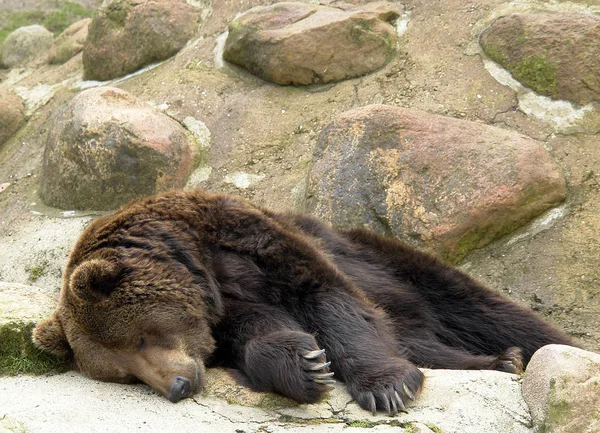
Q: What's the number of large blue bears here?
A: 0